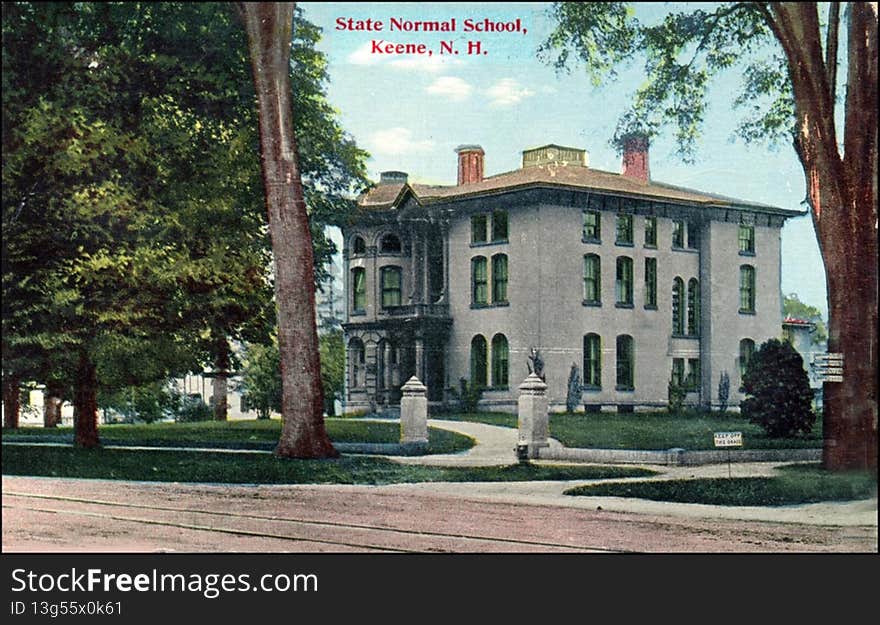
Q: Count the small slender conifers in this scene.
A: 2